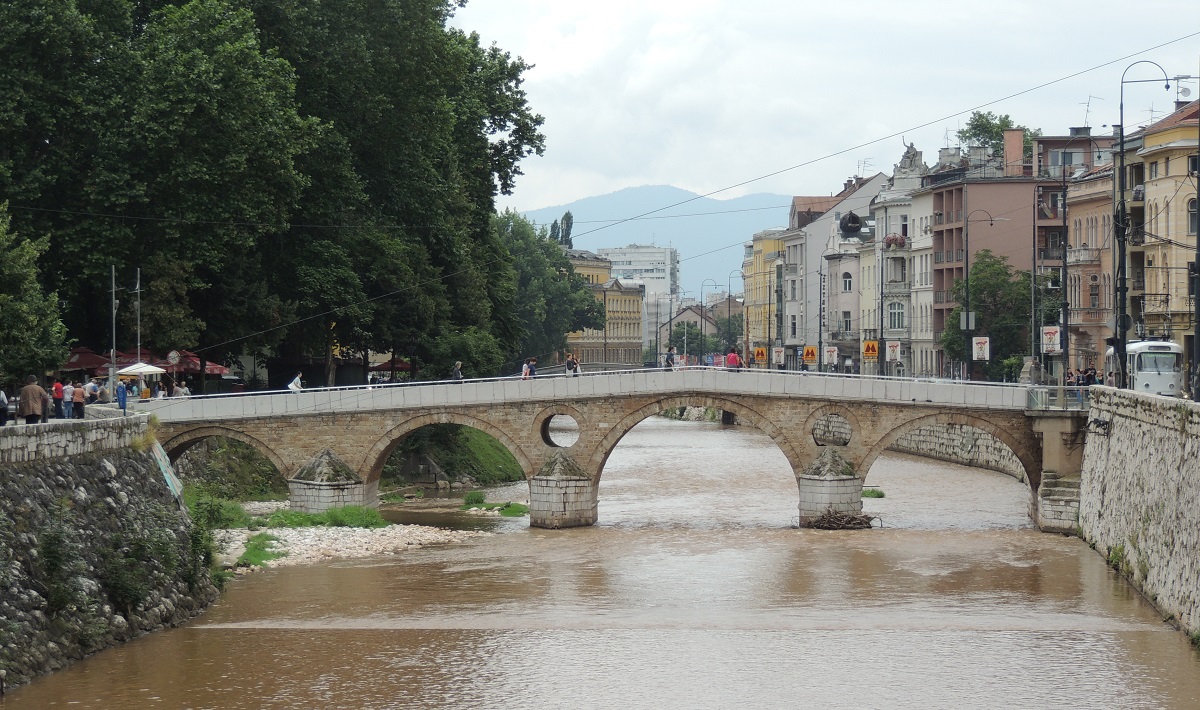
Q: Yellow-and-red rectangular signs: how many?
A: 3